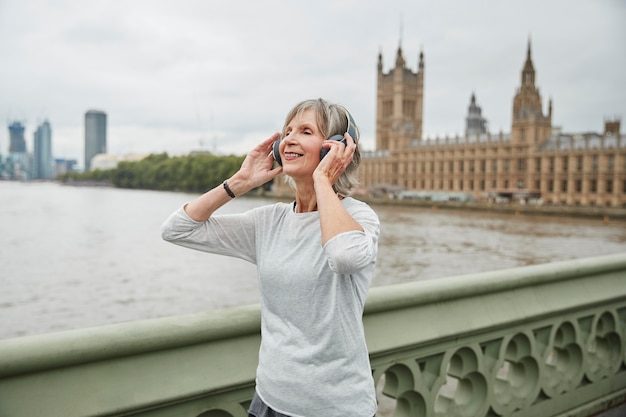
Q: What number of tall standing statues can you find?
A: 0